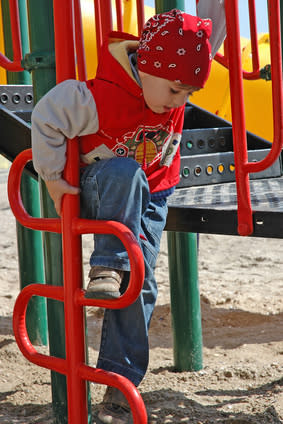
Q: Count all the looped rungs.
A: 4